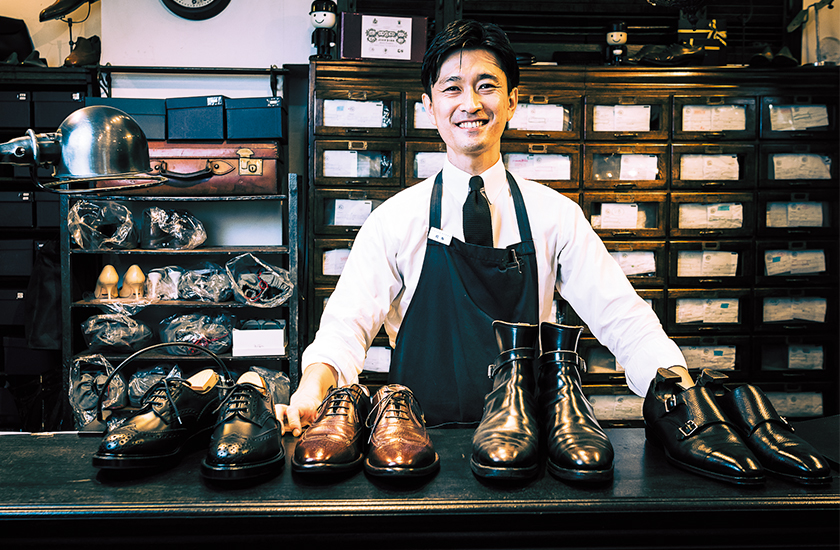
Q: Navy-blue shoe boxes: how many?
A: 3